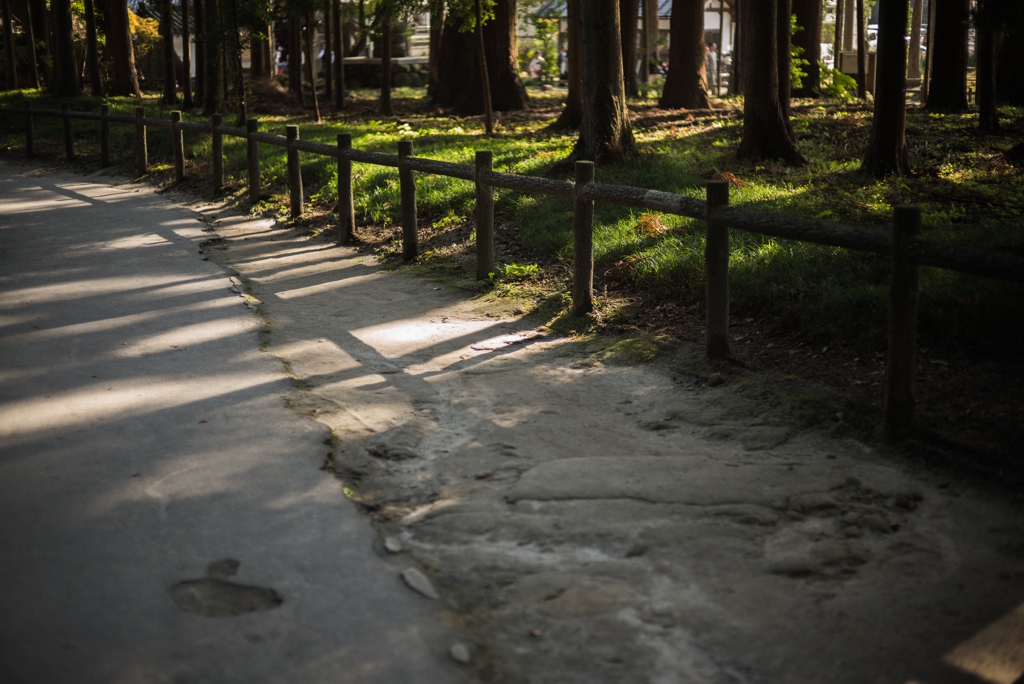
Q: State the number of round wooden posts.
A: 14